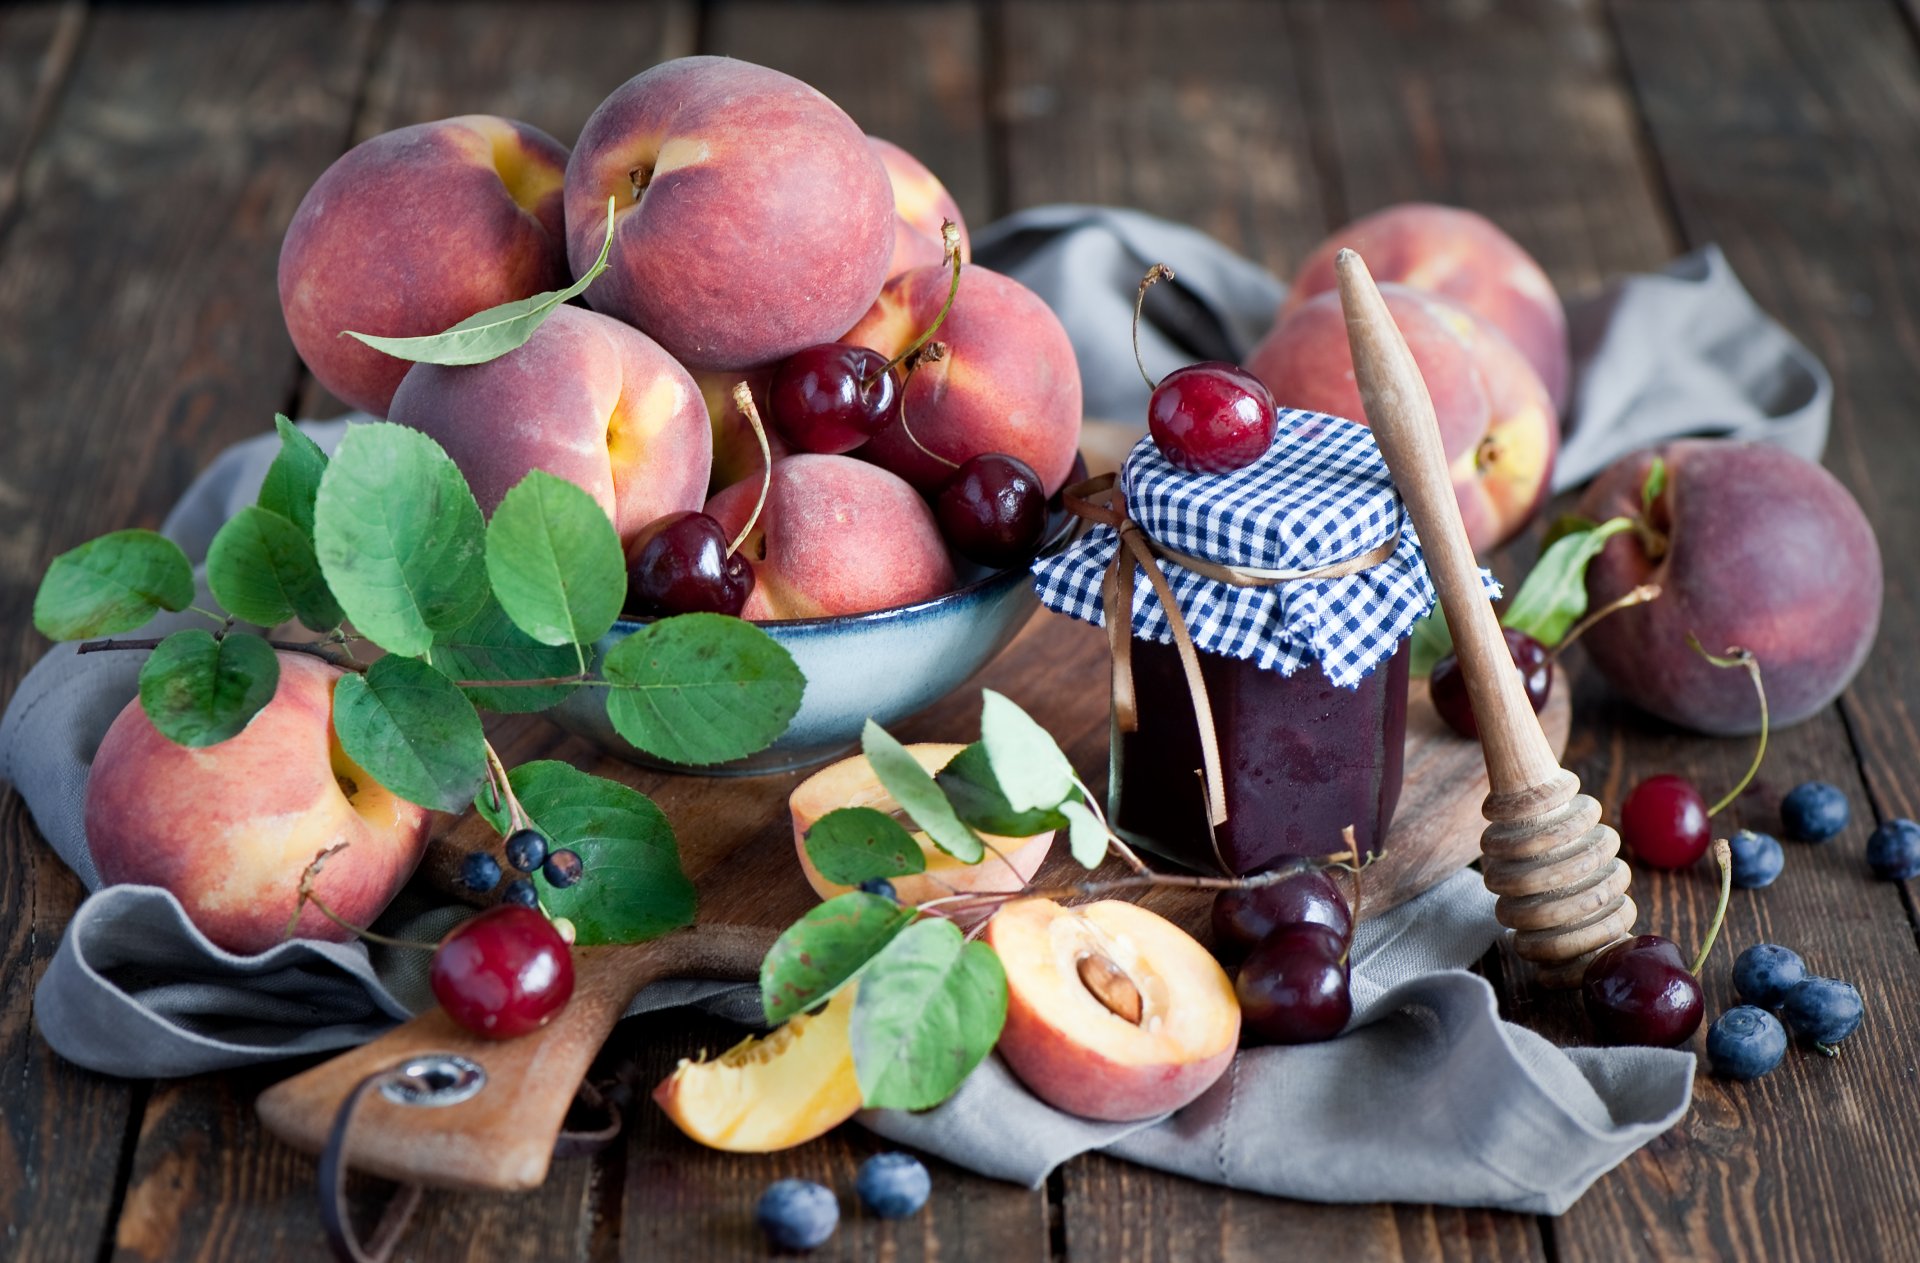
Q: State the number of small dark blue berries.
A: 13